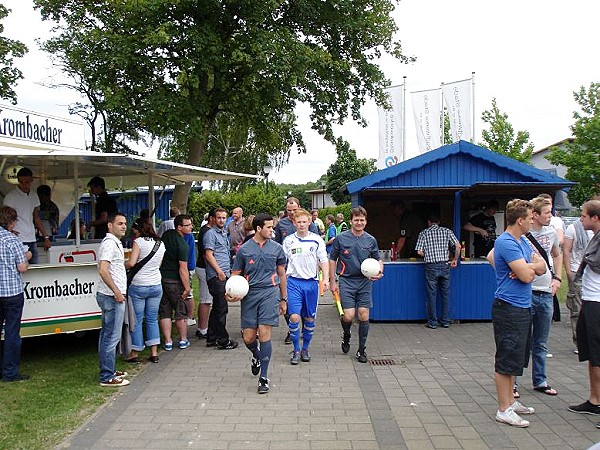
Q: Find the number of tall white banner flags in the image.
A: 3